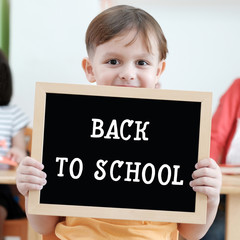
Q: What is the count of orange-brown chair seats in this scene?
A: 1